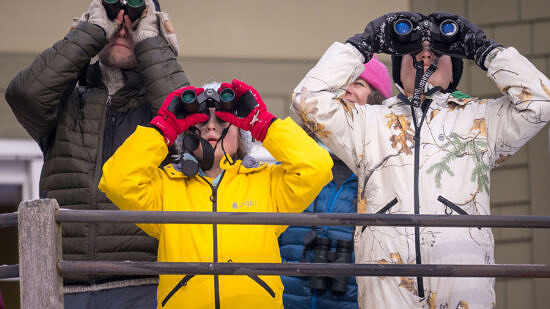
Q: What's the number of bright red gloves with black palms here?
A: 2